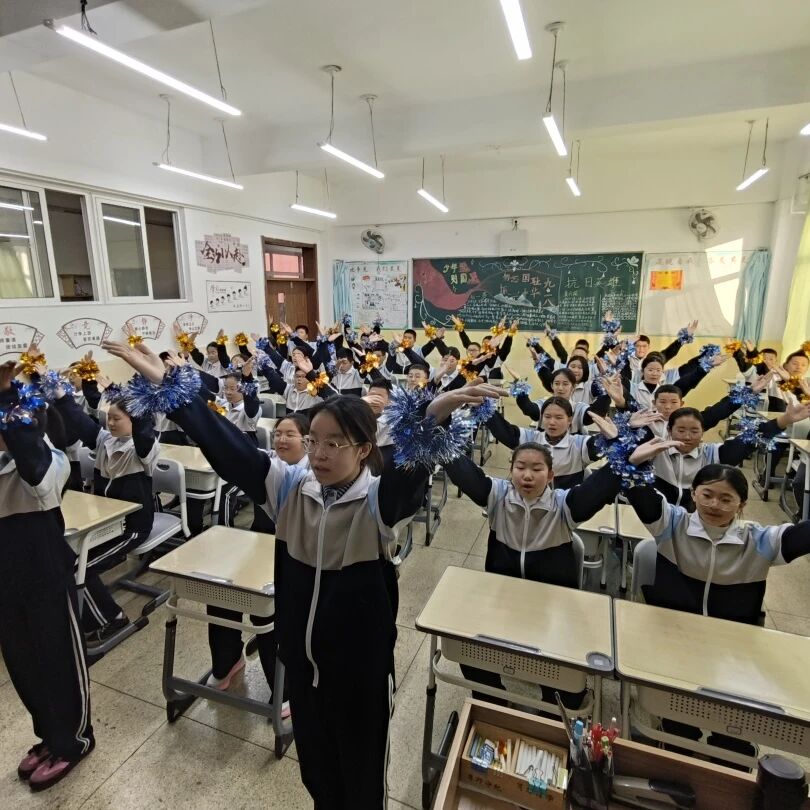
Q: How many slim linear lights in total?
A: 11